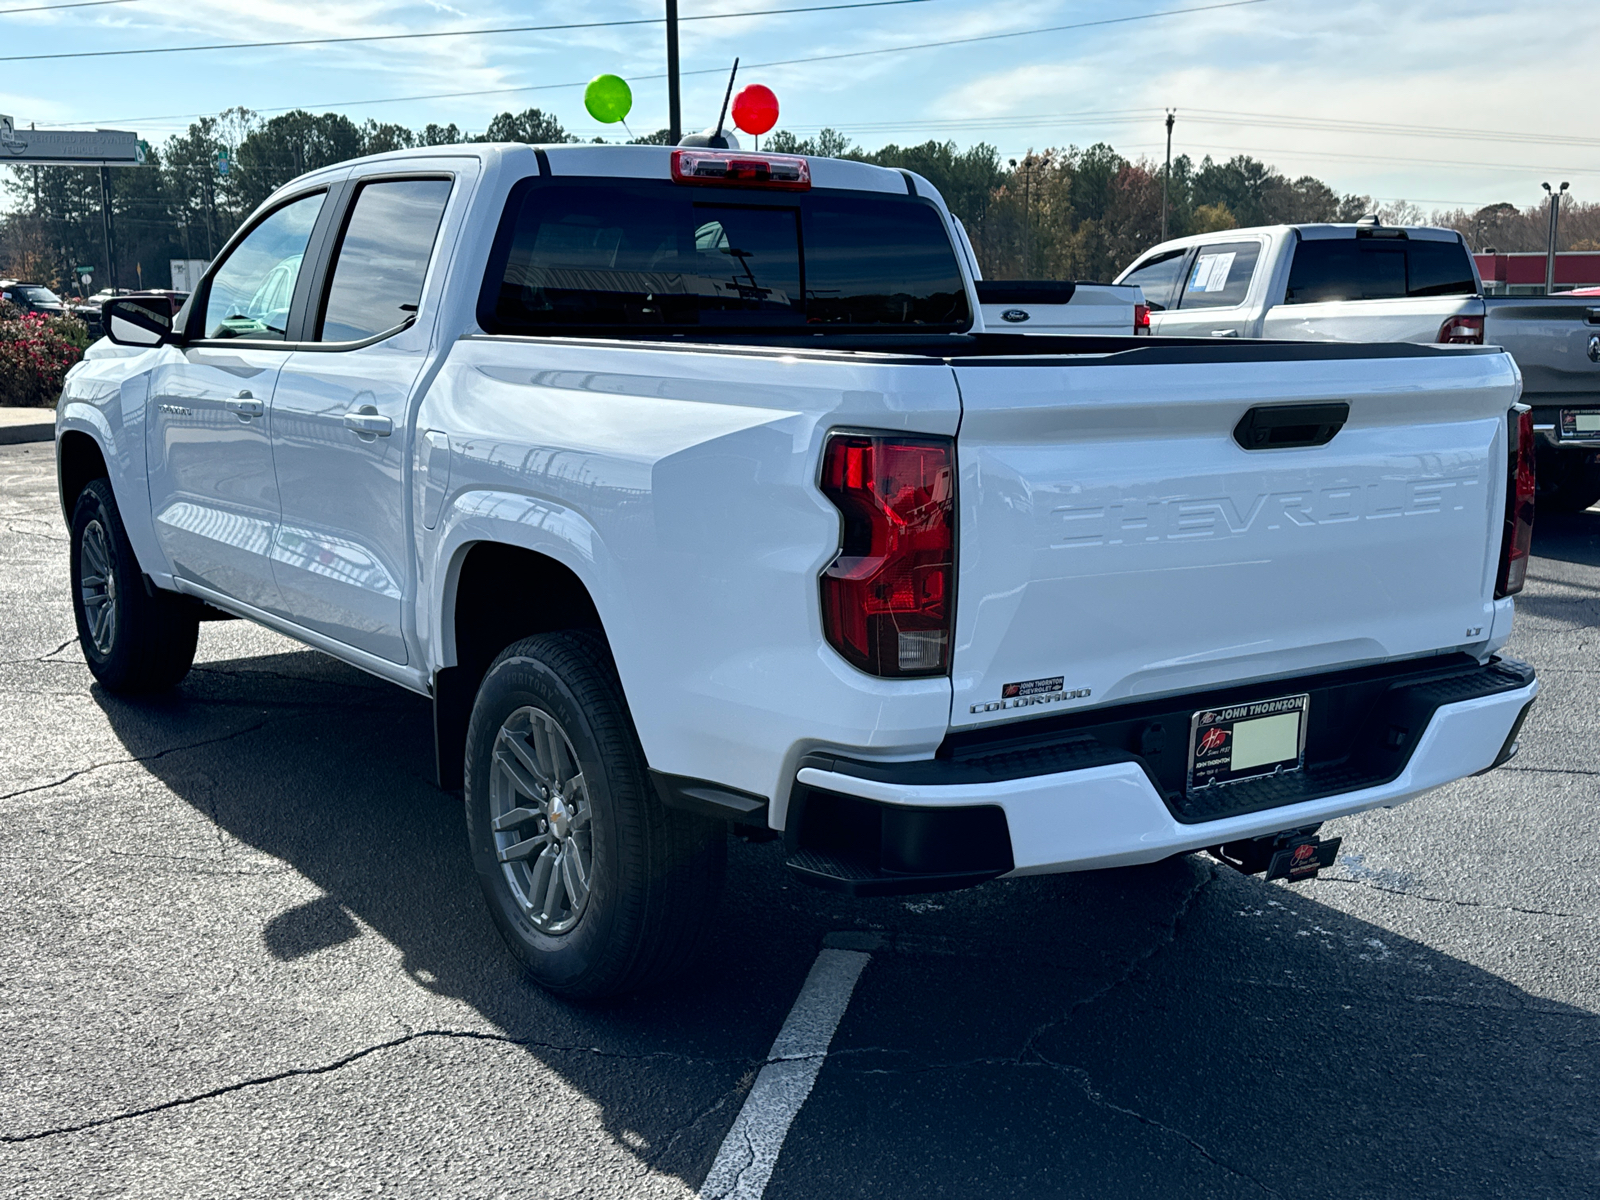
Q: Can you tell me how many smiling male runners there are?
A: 0